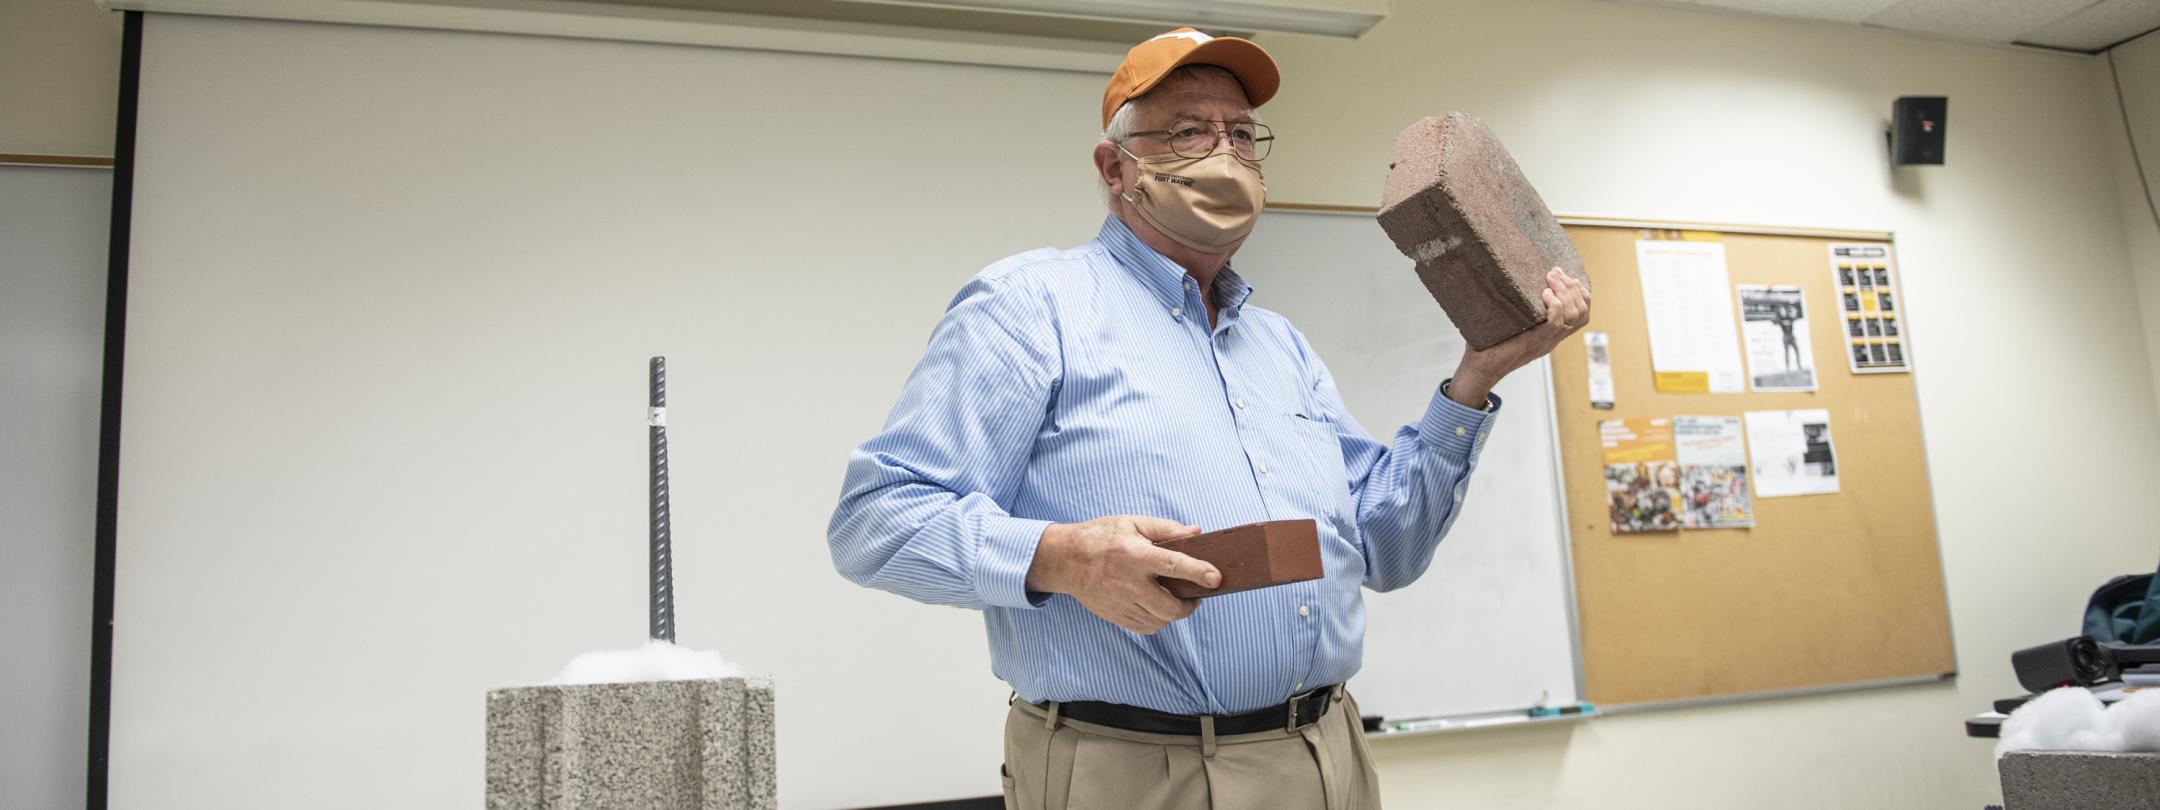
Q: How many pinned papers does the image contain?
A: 7